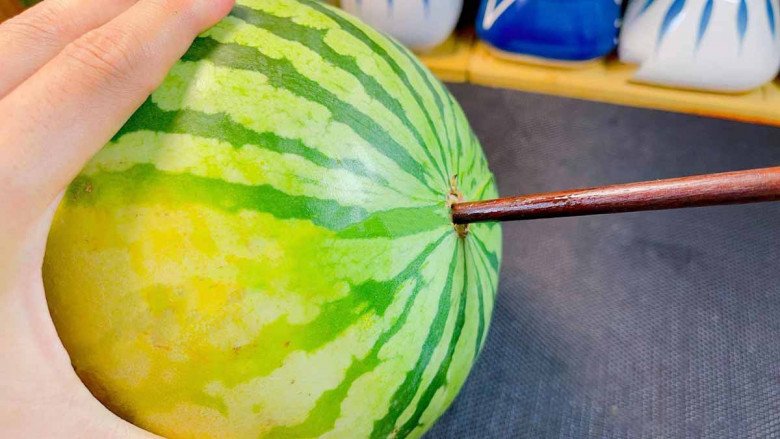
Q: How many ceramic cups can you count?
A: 3